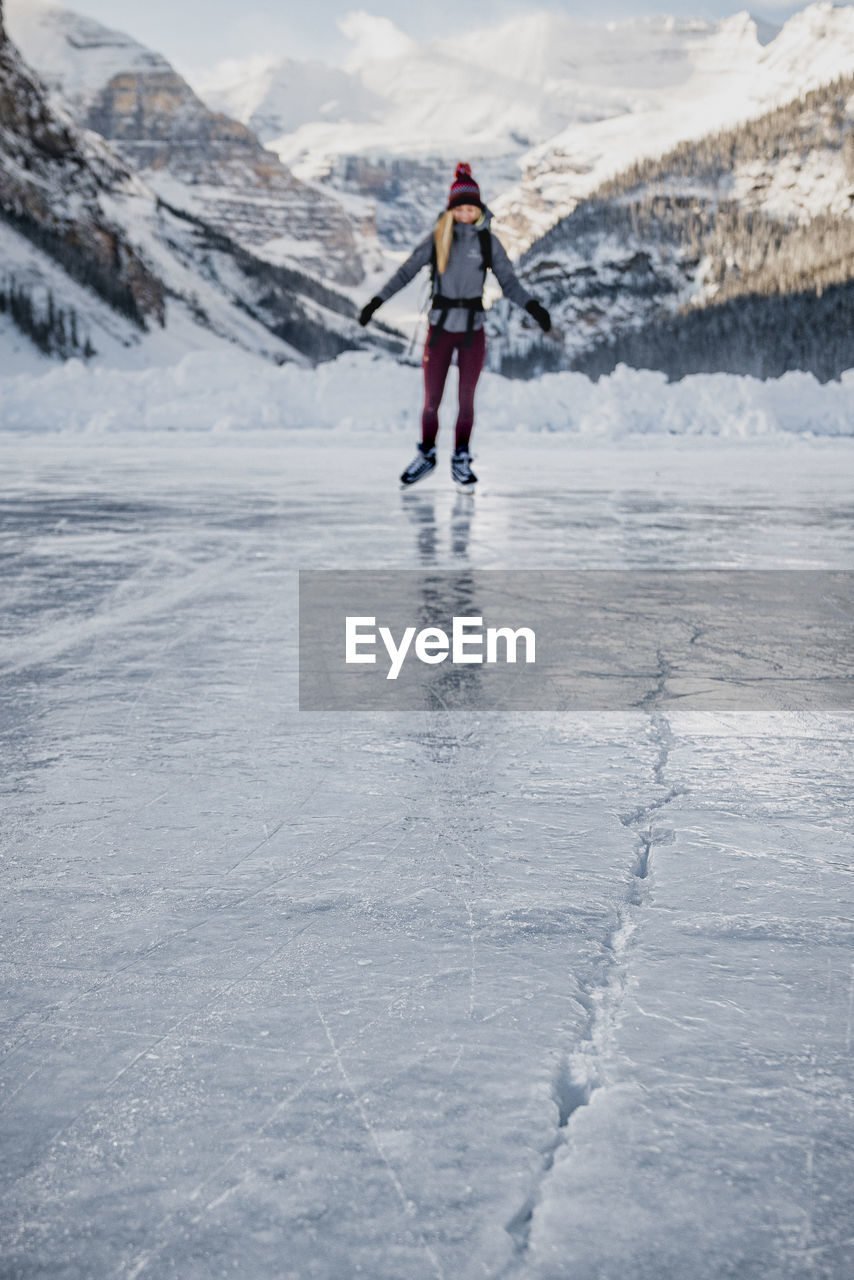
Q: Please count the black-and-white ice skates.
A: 2